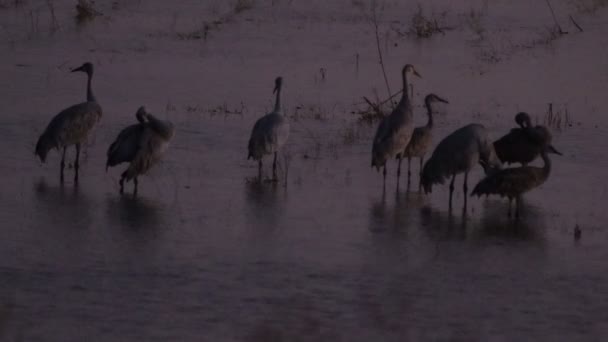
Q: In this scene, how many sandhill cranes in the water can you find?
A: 8